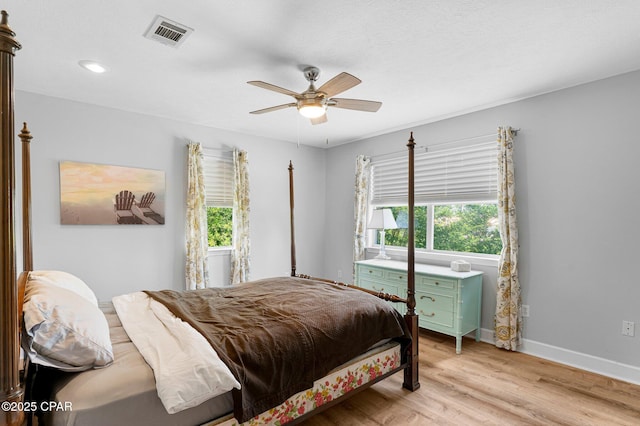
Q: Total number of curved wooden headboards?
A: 1